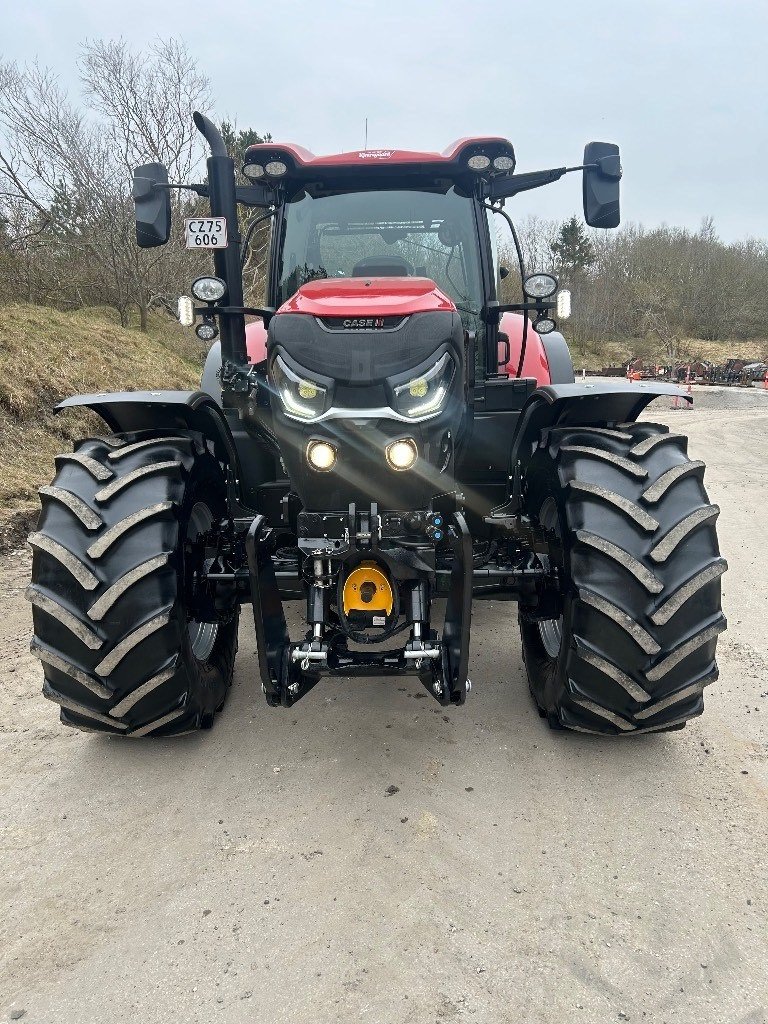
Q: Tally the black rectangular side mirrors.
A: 2